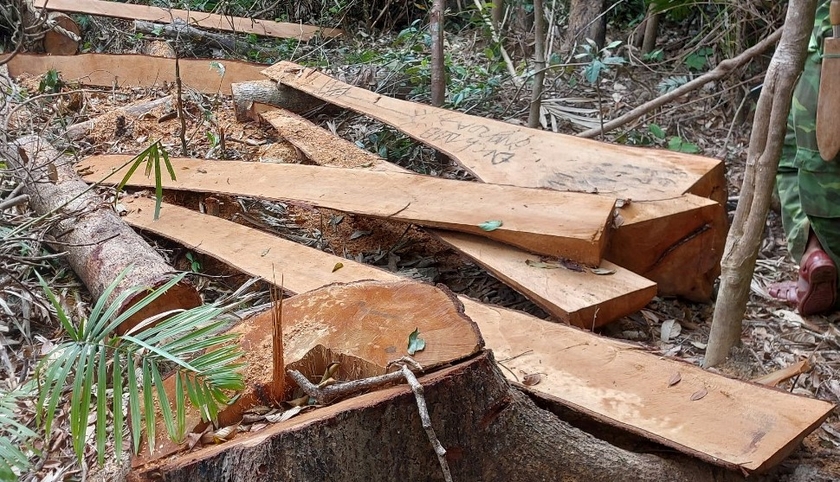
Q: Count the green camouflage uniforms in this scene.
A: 1